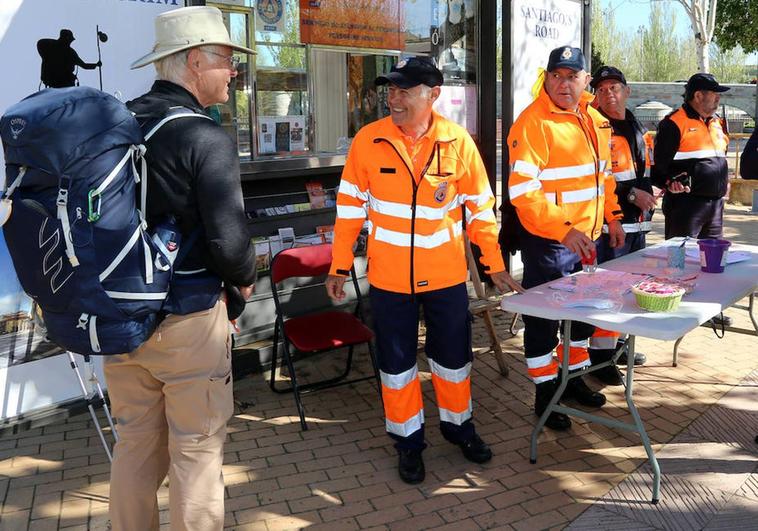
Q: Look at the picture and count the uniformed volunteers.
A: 4